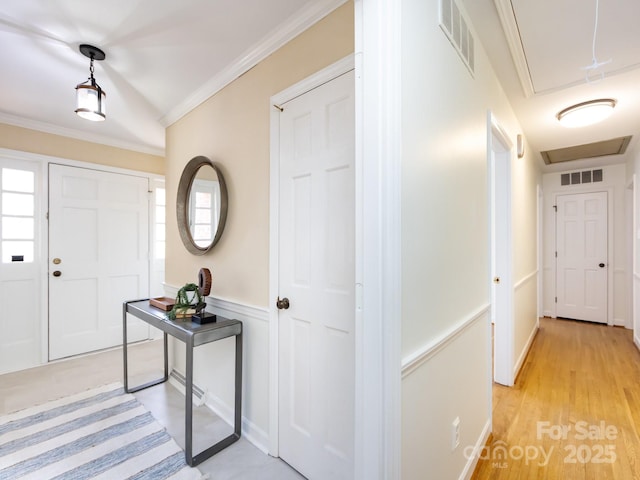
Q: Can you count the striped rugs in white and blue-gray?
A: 1